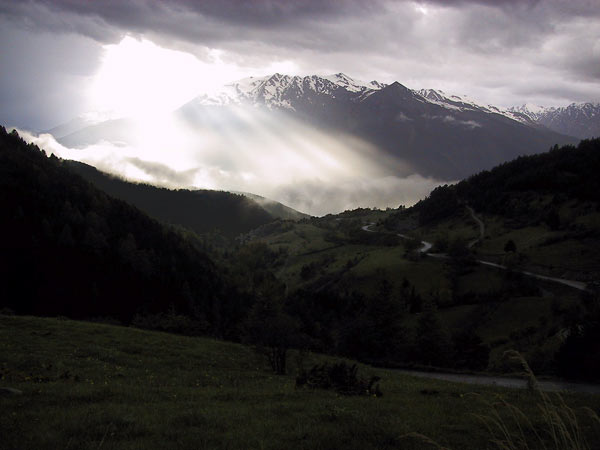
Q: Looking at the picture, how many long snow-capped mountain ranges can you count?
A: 1